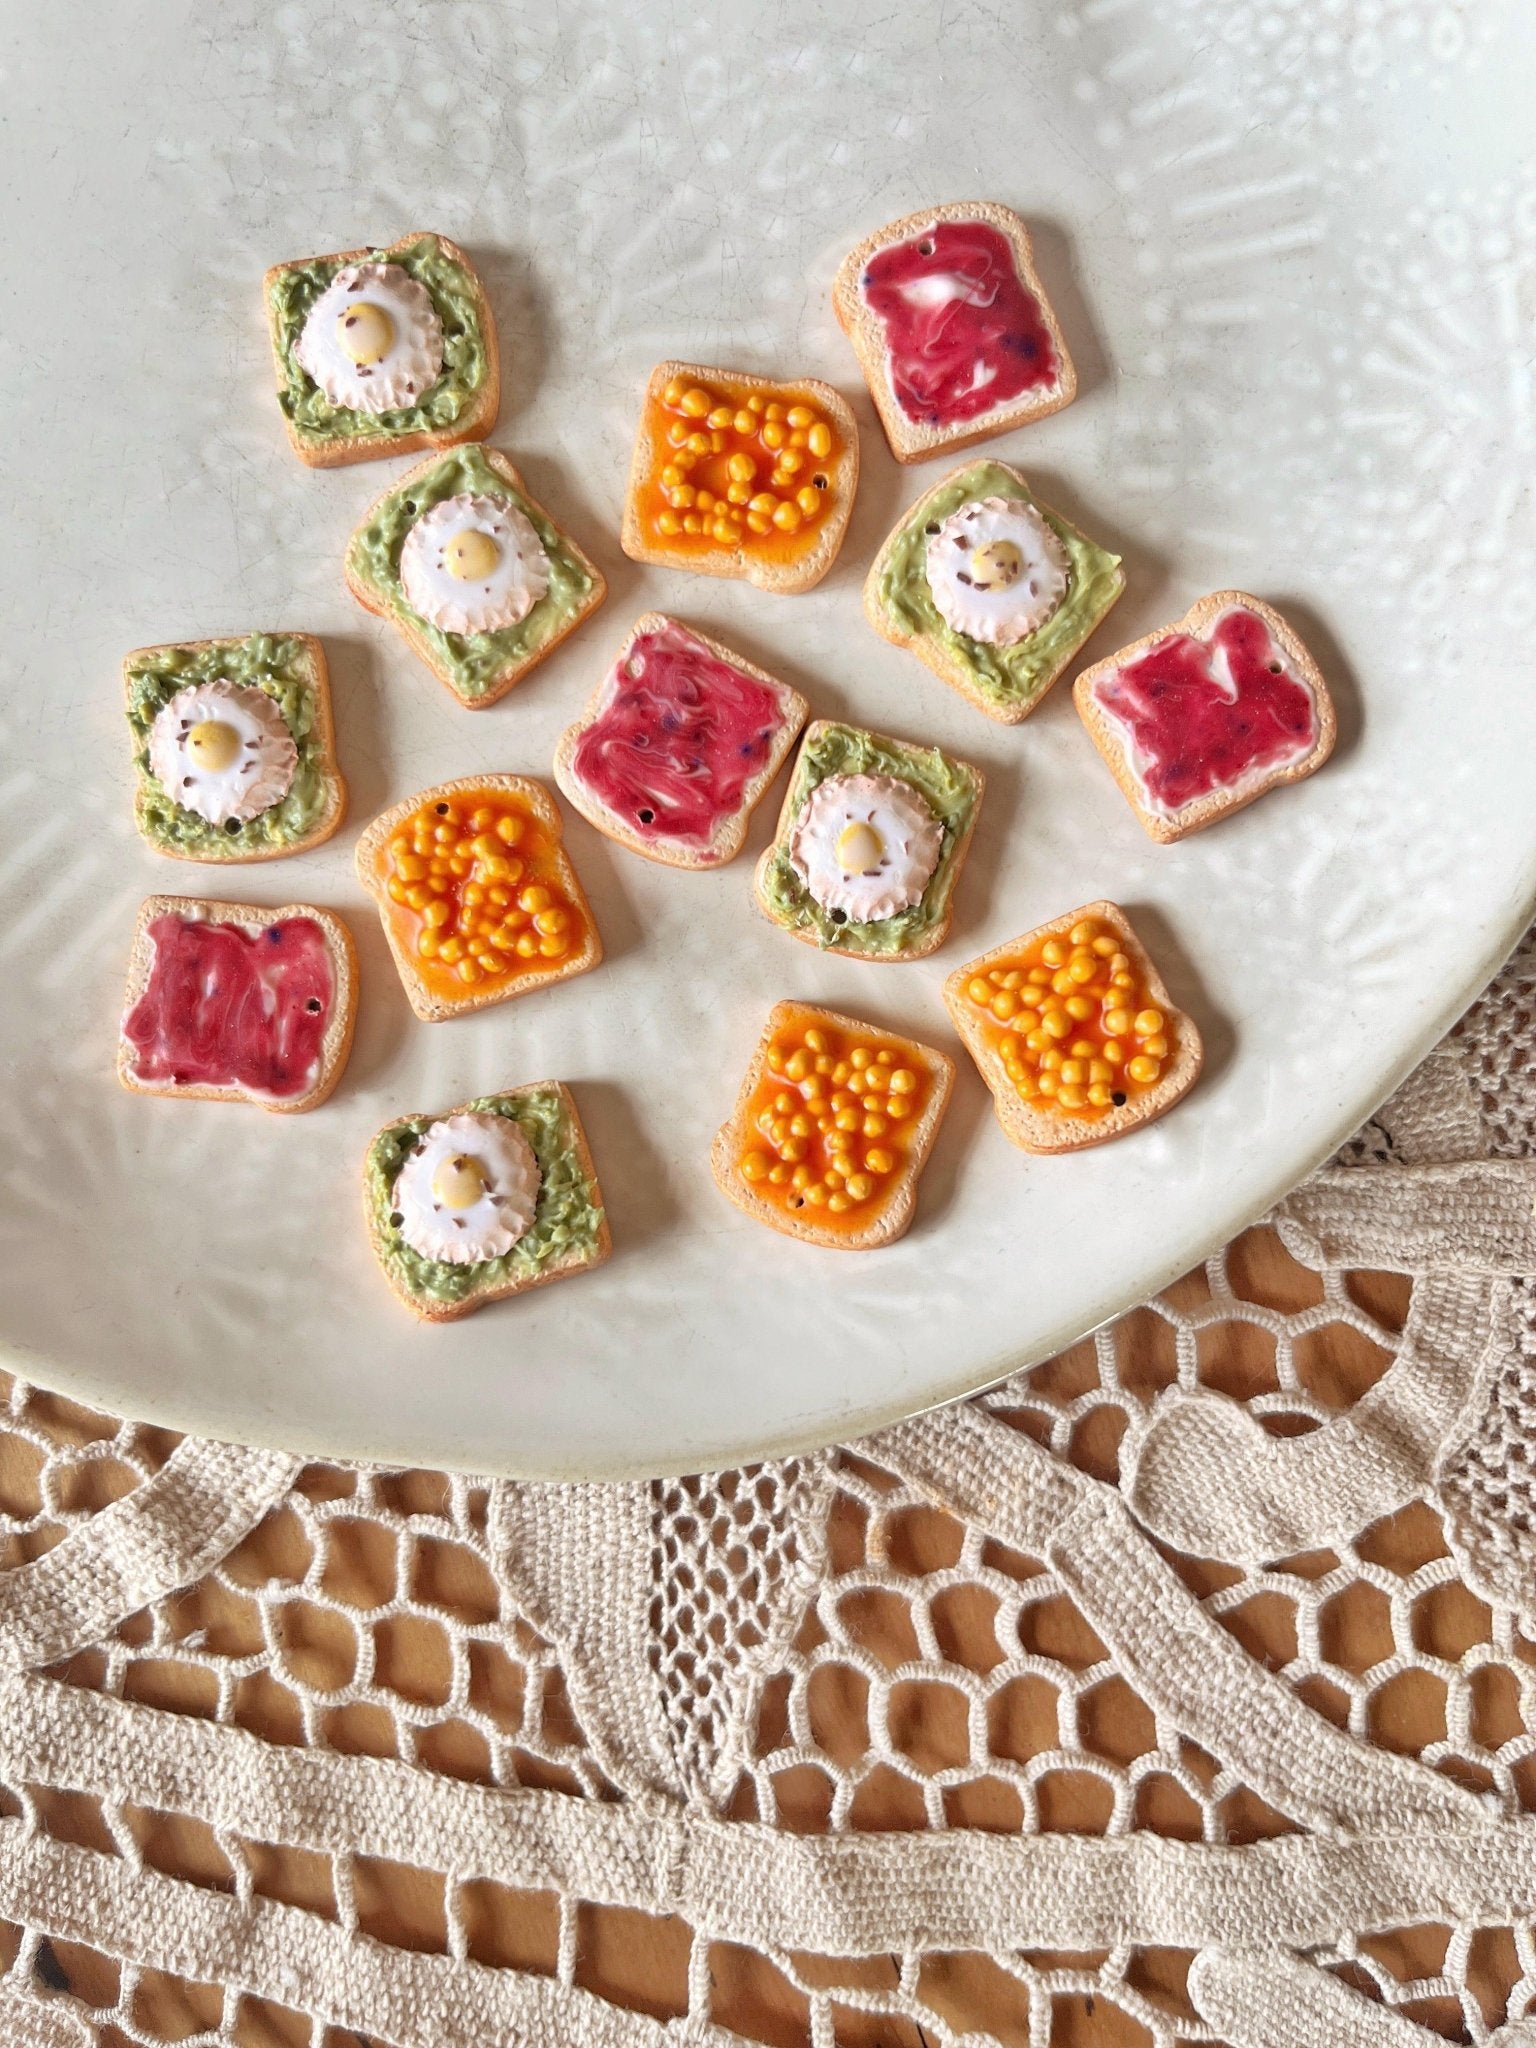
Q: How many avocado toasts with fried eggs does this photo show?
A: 6